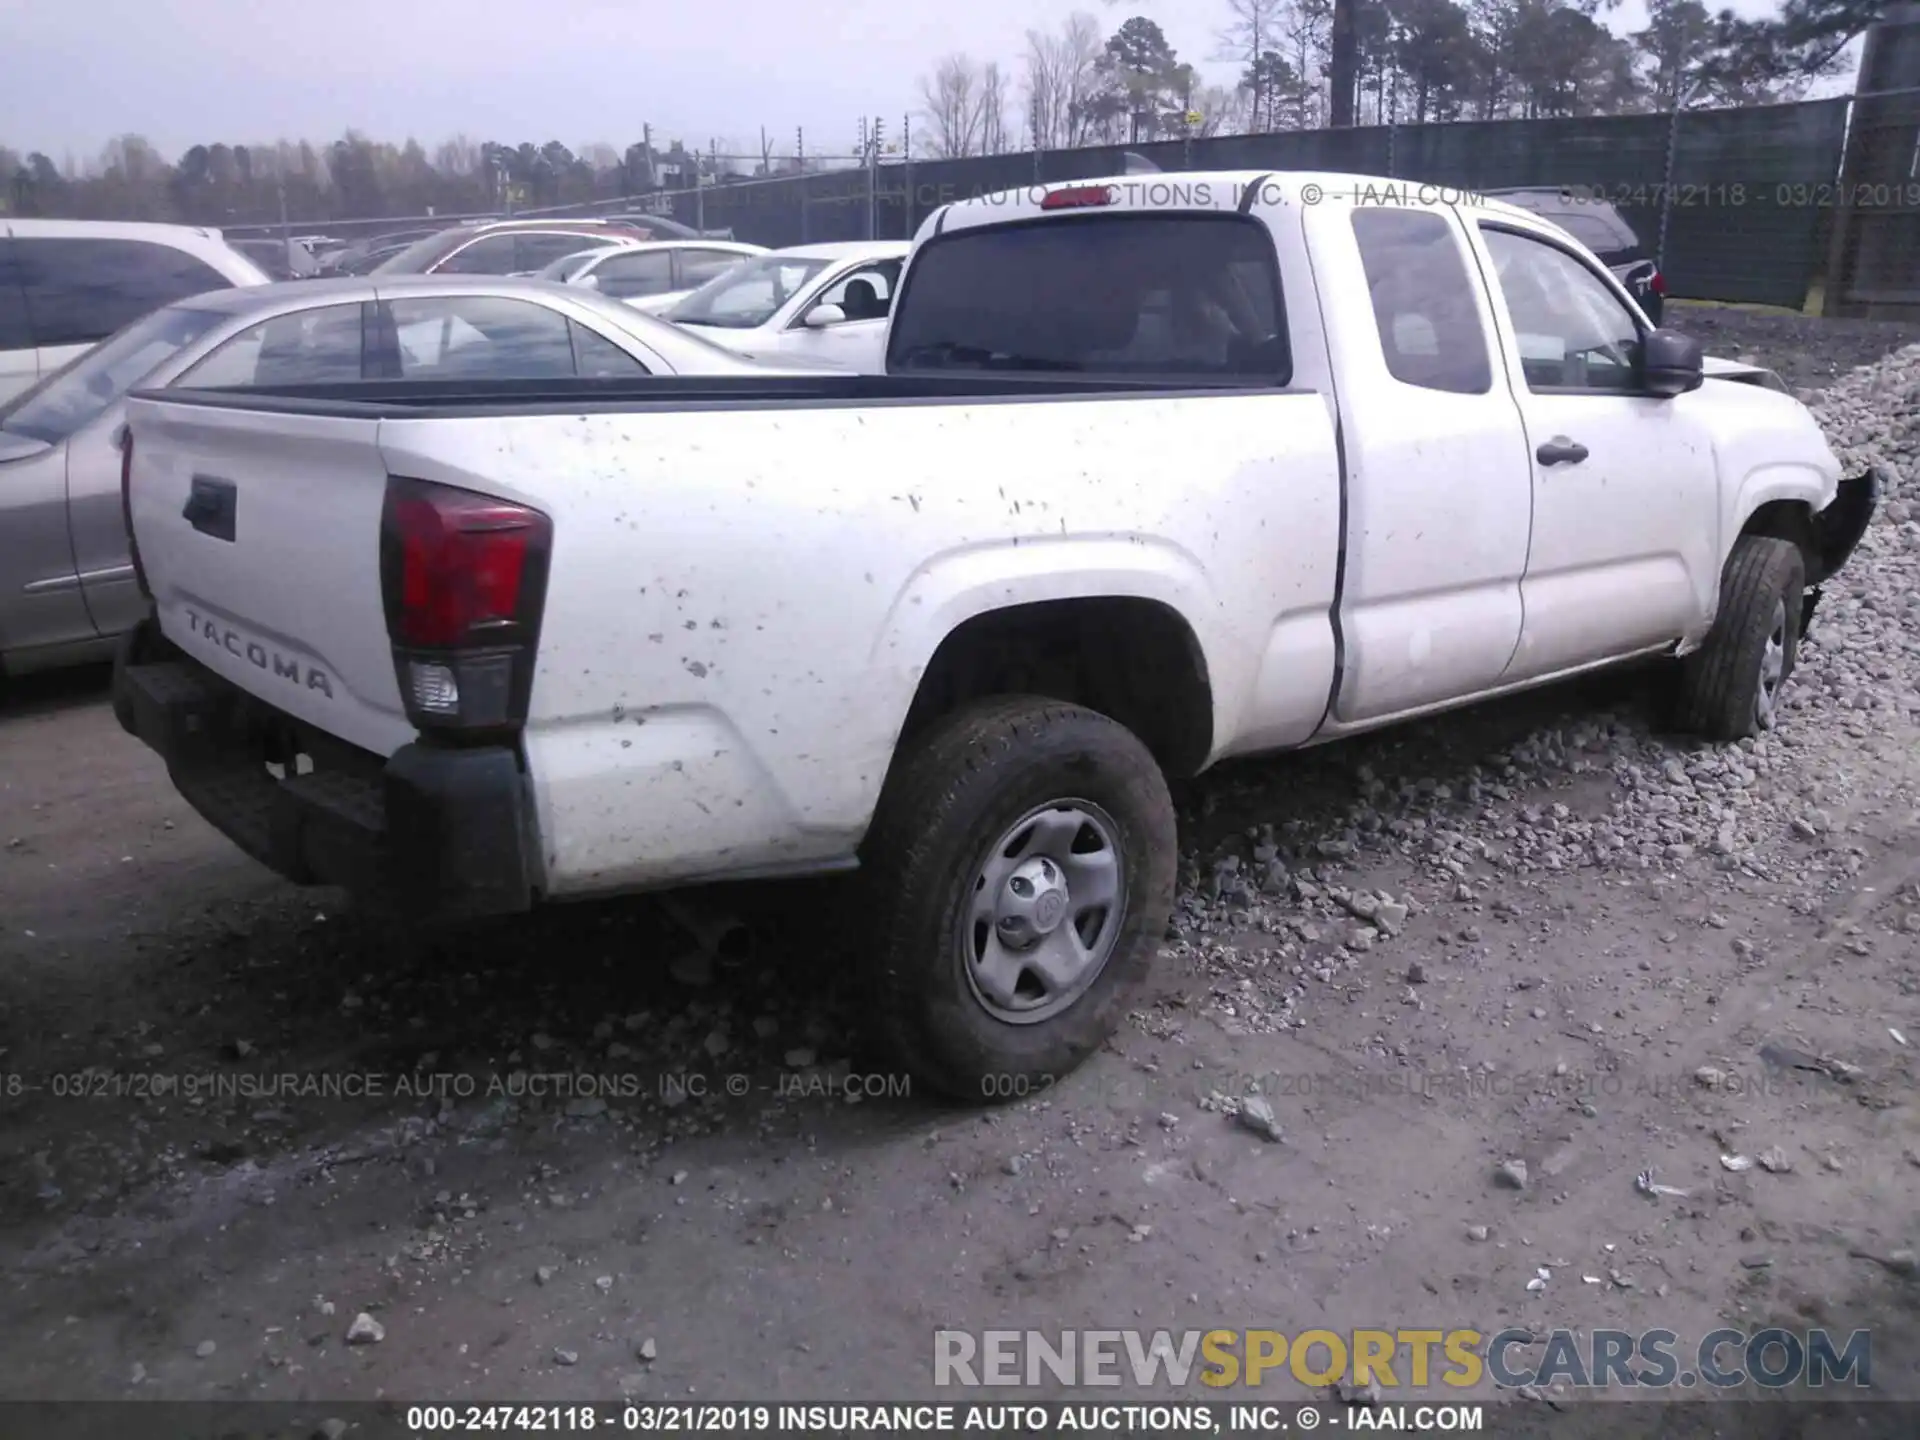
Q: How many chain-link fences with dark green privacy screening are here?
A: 1